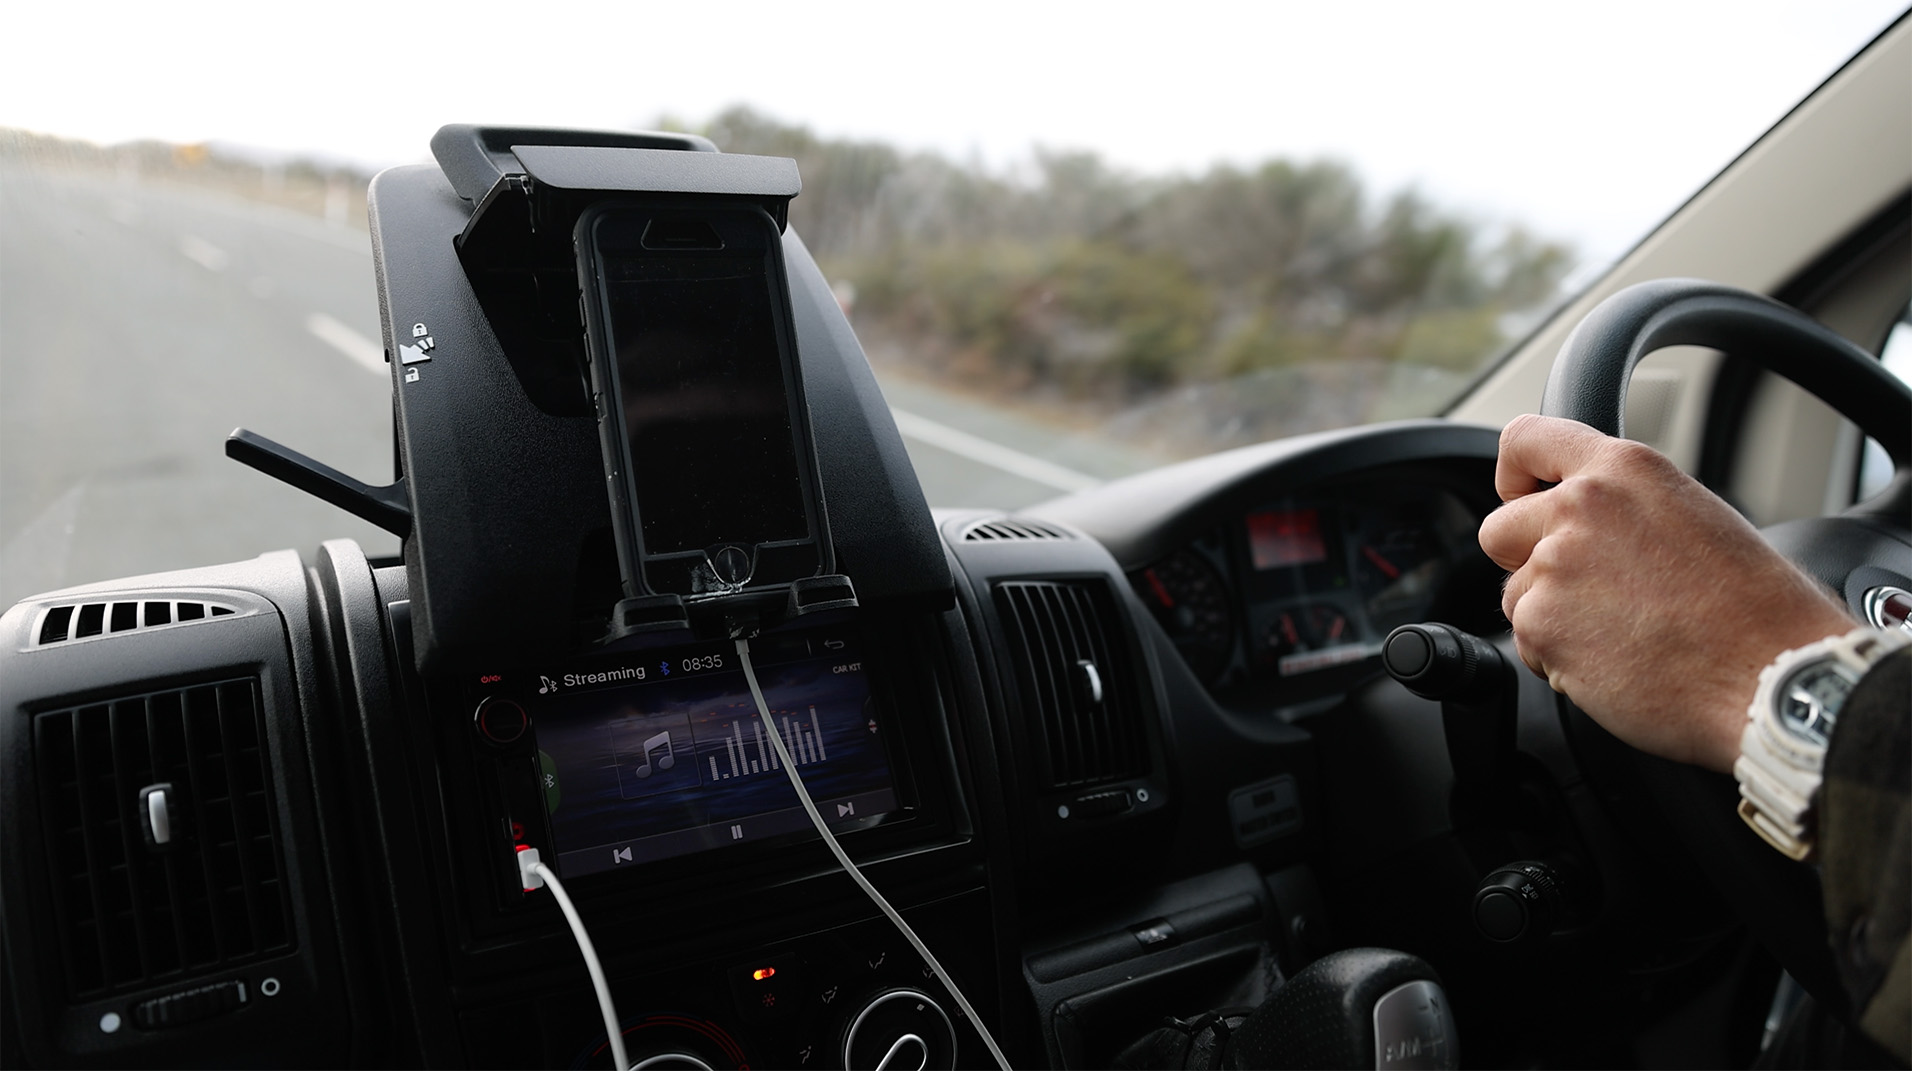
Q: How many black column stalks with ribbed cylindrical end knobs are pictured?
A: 2